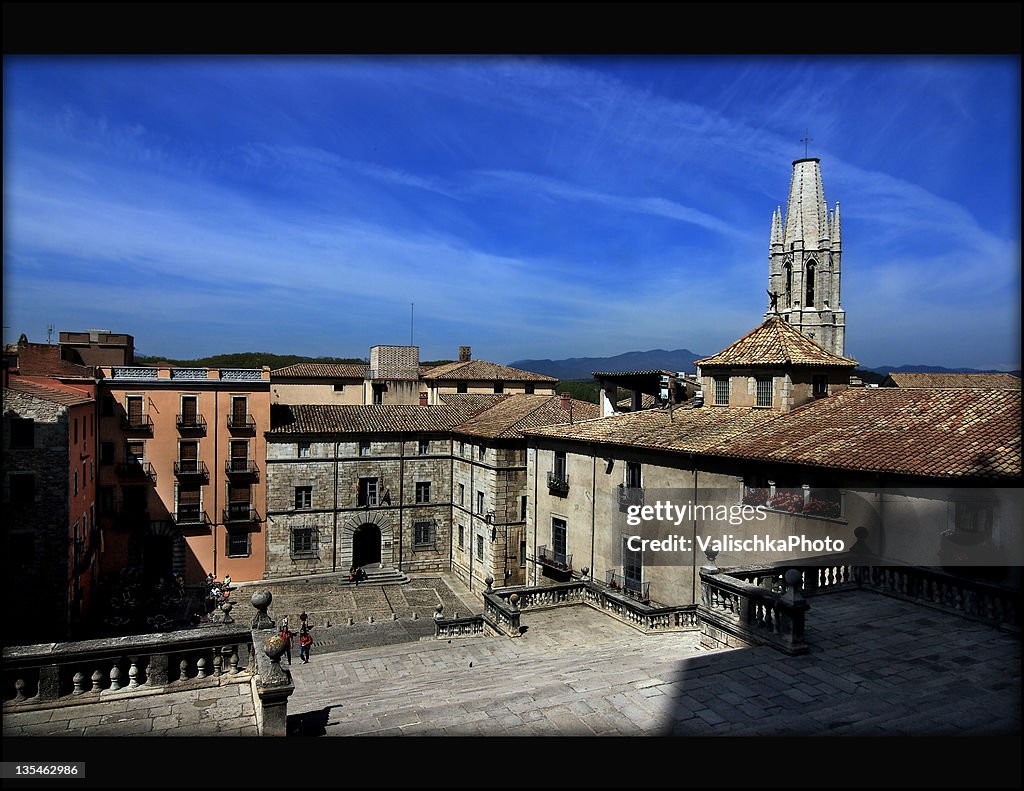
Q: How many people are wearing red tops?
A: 2